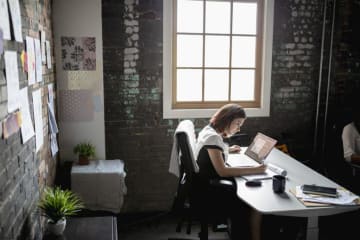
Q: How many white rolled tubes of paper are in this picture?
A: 1